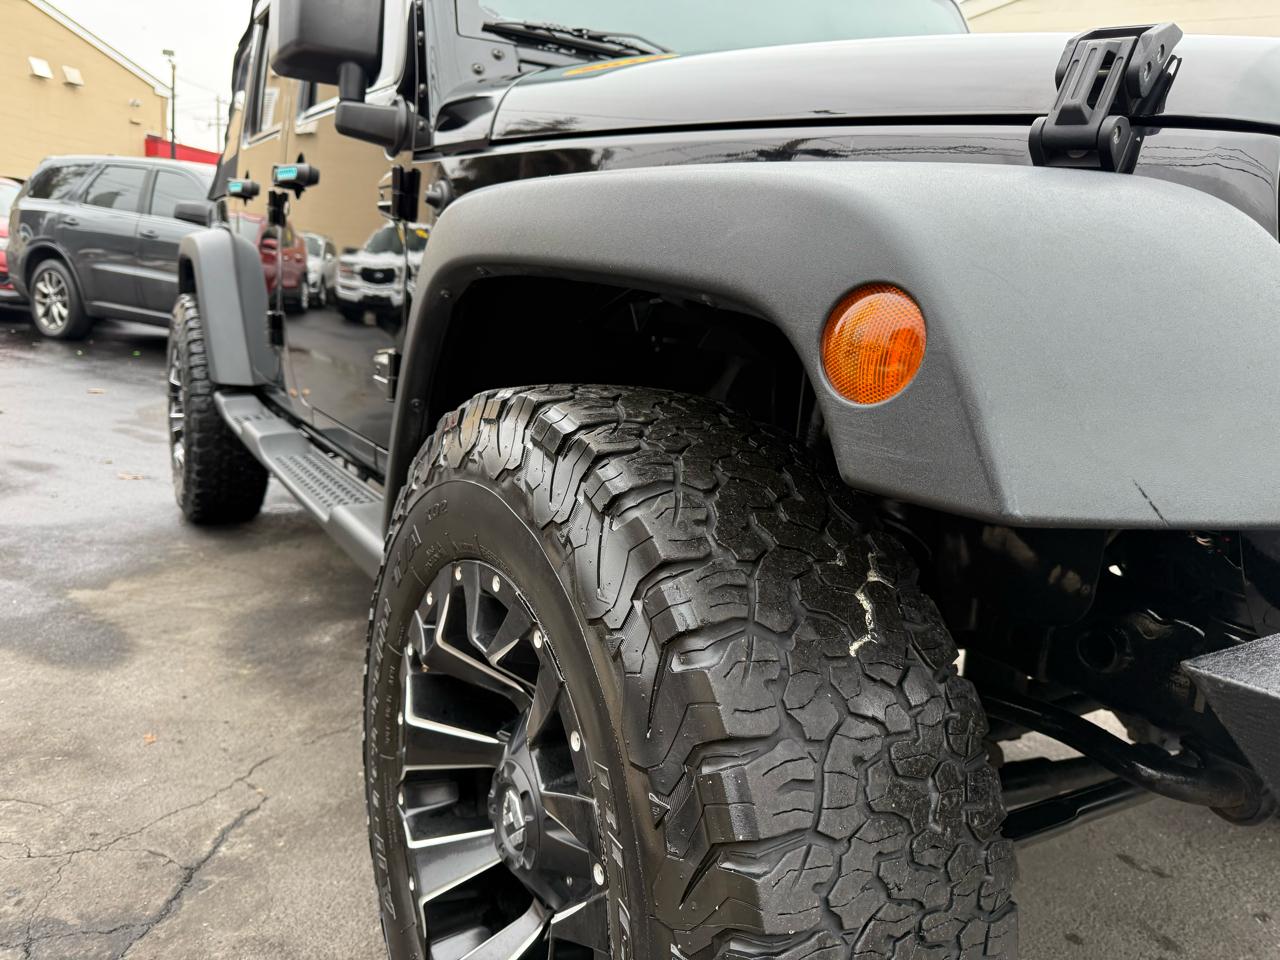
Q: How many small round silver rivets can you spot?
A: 10